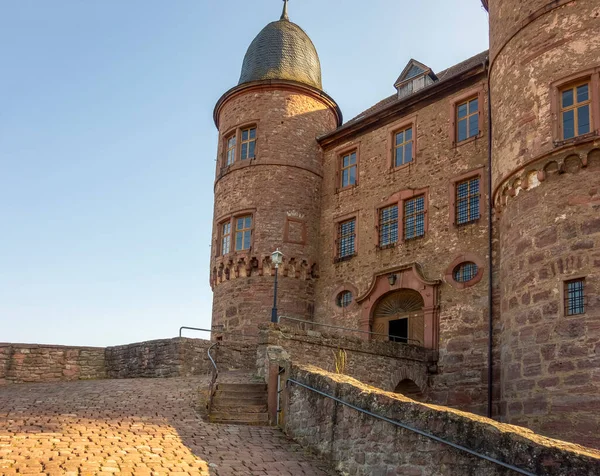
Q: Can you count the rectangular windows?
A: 13